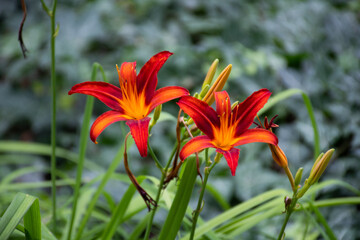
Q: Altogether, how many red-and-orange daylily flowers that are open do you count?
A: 2